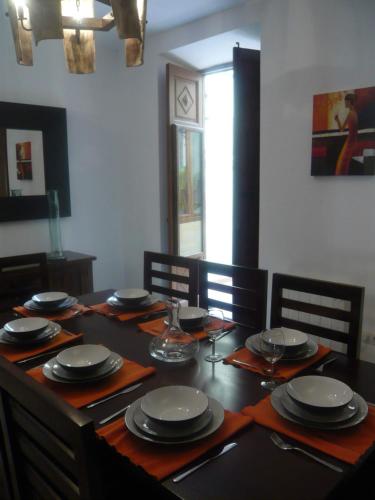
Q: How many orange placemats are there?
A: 8